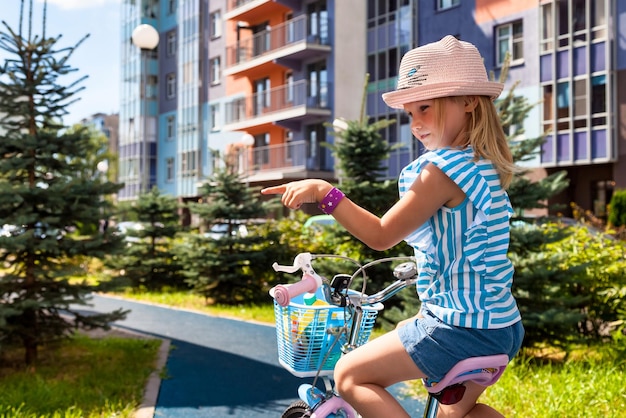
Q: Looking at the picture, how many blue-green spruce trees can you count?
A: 5